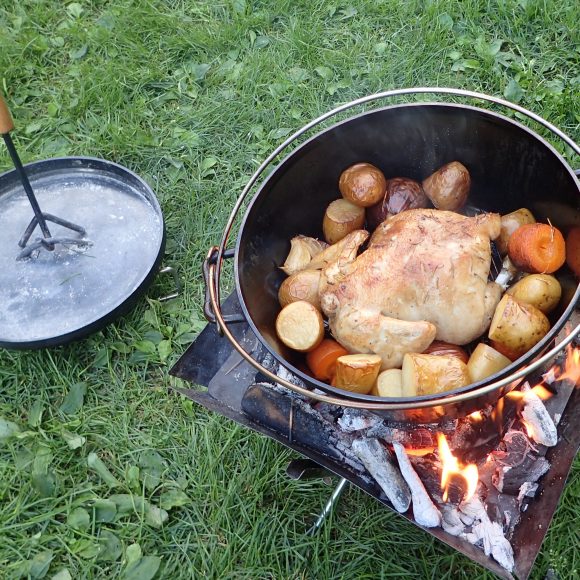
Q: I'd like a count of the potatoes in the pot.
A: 12